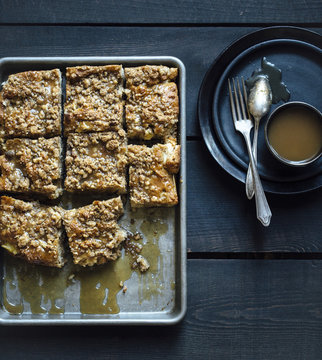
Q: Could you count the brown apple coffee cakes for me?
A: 8